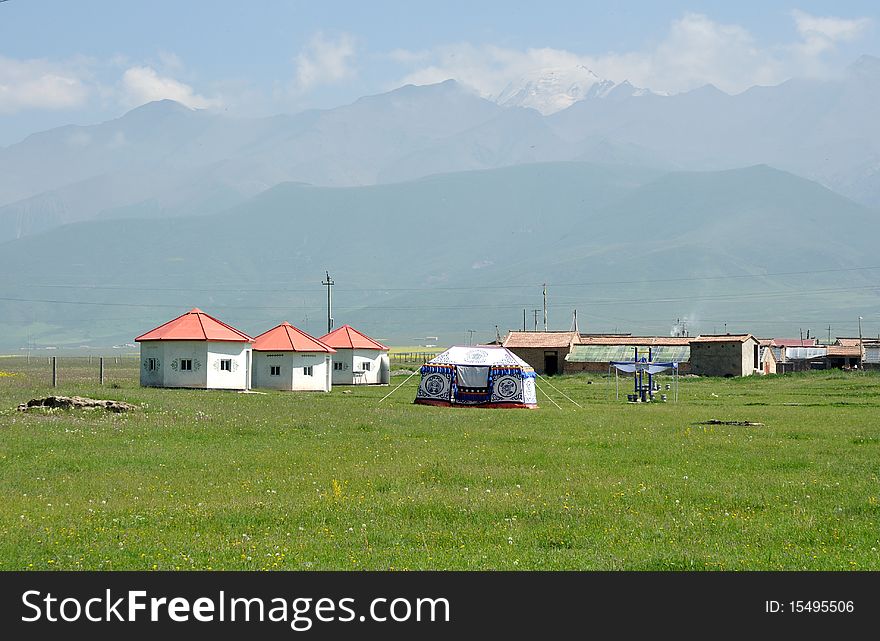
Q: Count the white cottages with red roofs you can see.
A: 3